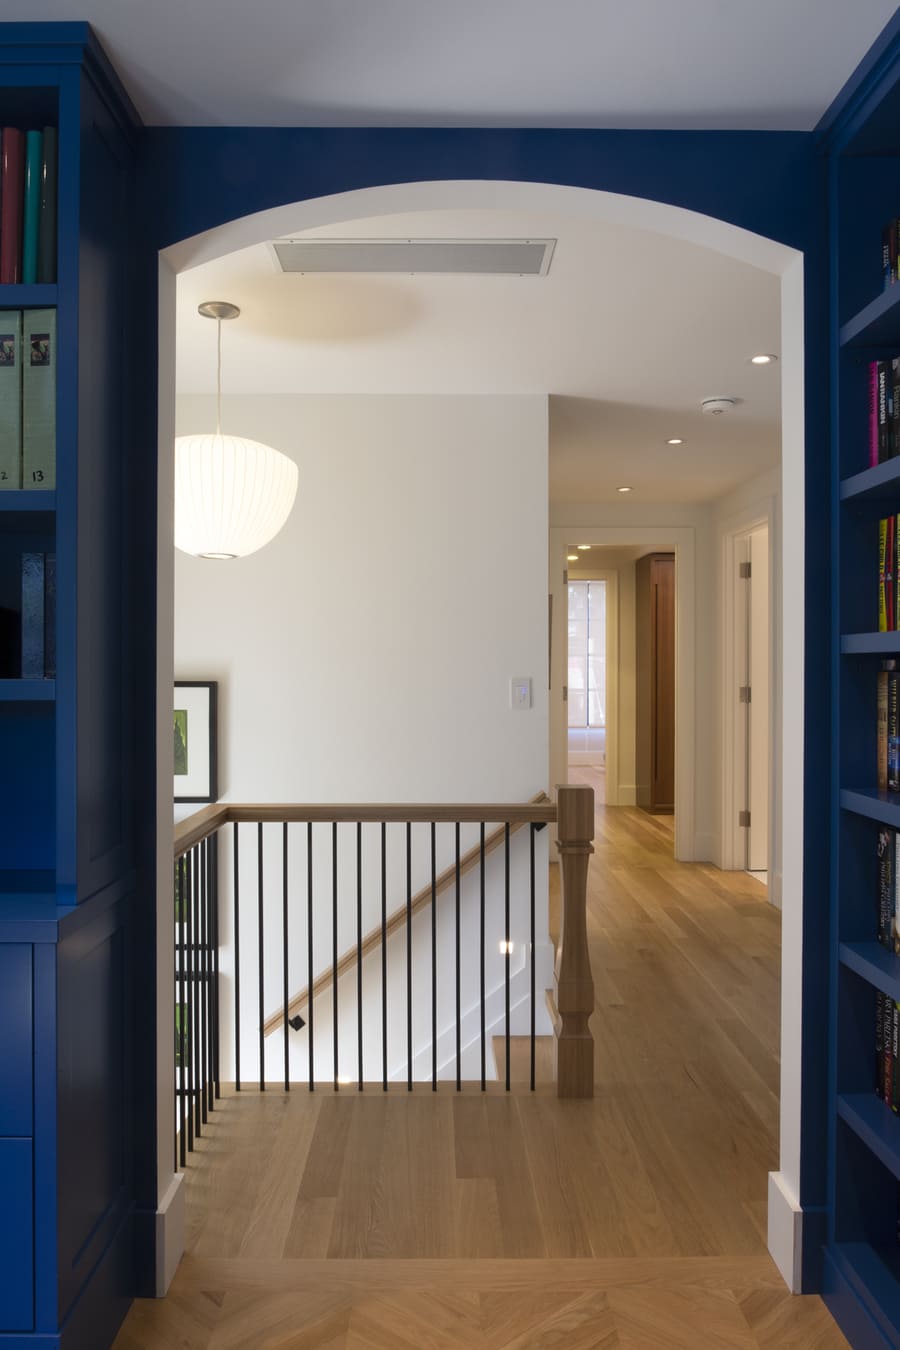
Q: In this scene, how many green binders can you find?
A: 2